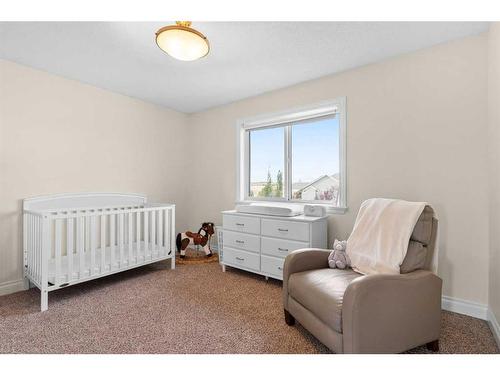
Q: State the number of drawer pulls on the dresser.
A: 6